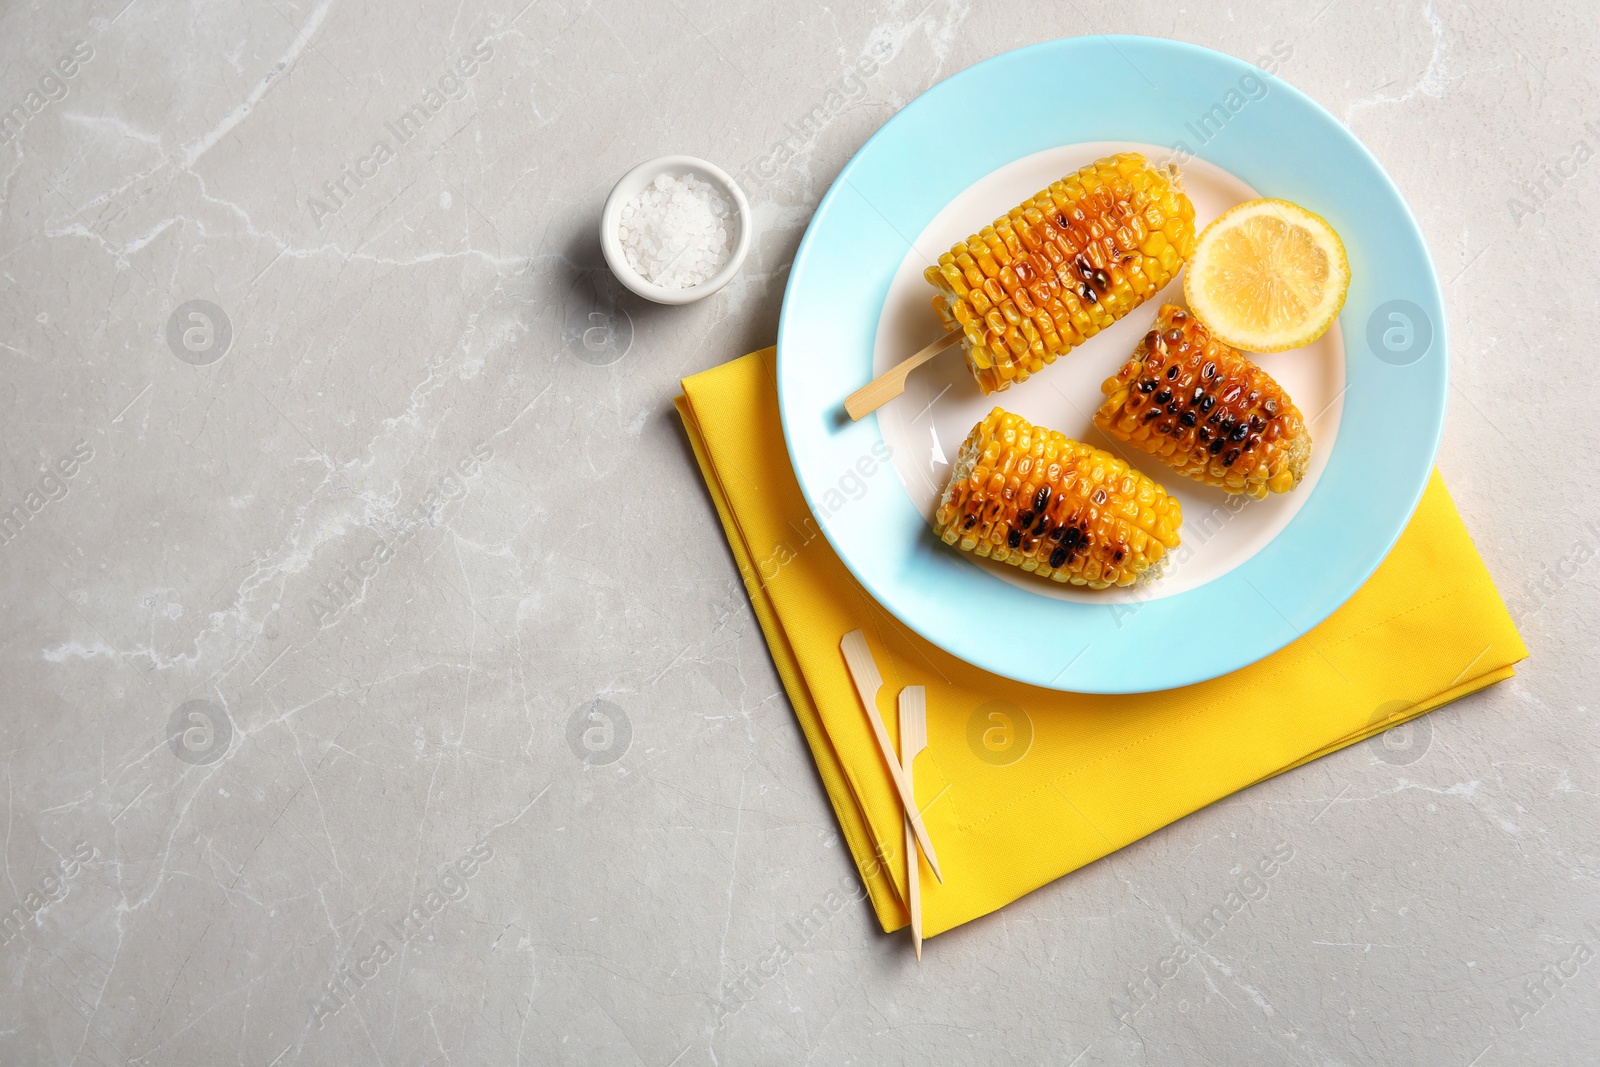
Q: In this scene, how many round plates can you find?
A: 1